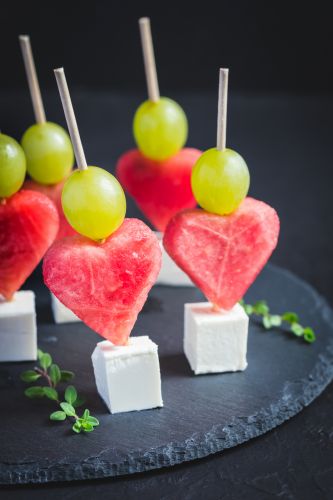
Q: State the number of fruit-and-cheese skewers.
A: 5